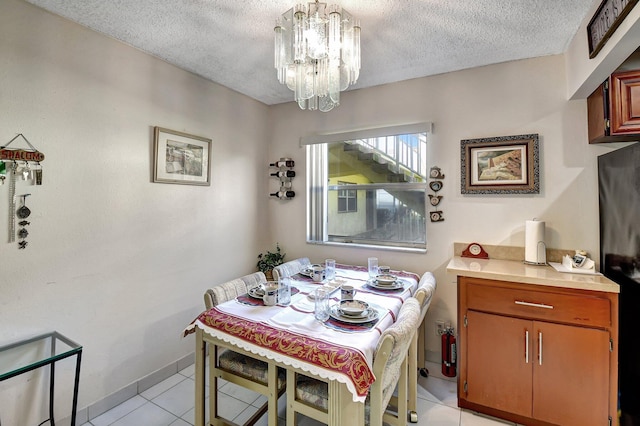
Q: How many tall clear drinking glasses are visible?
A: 4